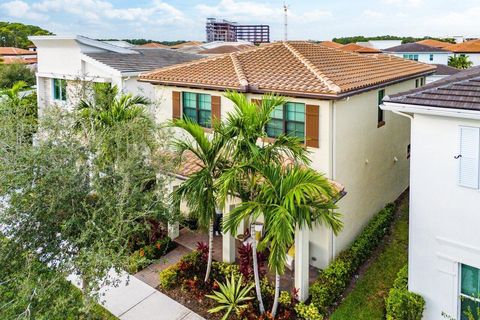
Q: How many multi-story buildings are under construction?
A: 1